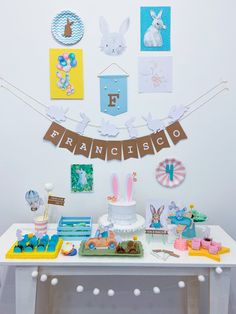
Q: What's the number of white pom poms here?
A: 11